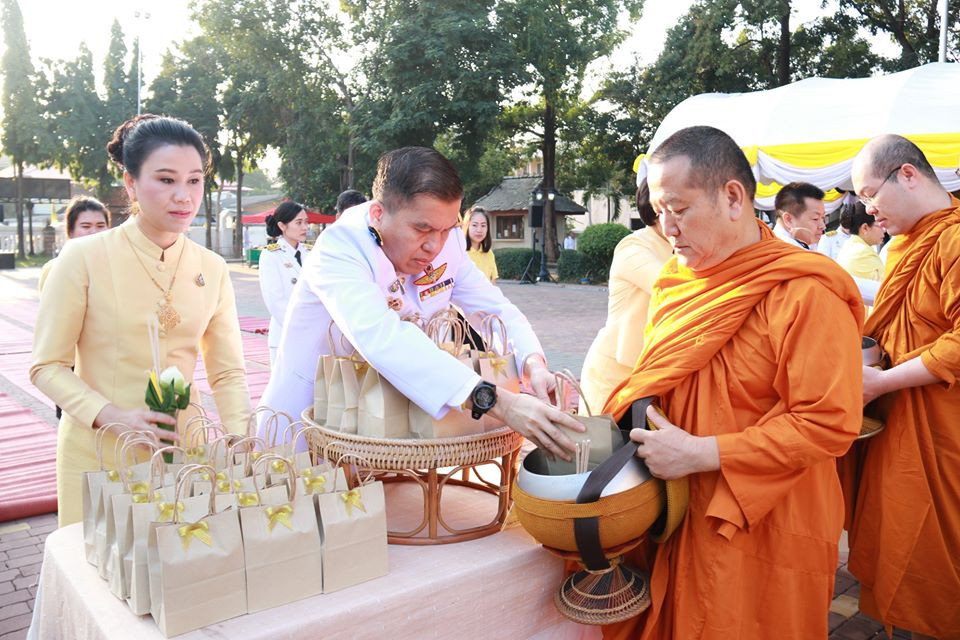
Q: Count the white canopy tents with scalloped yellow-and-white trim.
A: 1